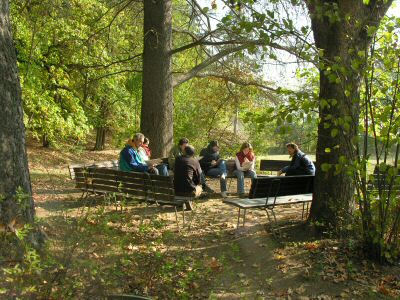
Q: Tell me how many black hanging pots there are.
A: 0